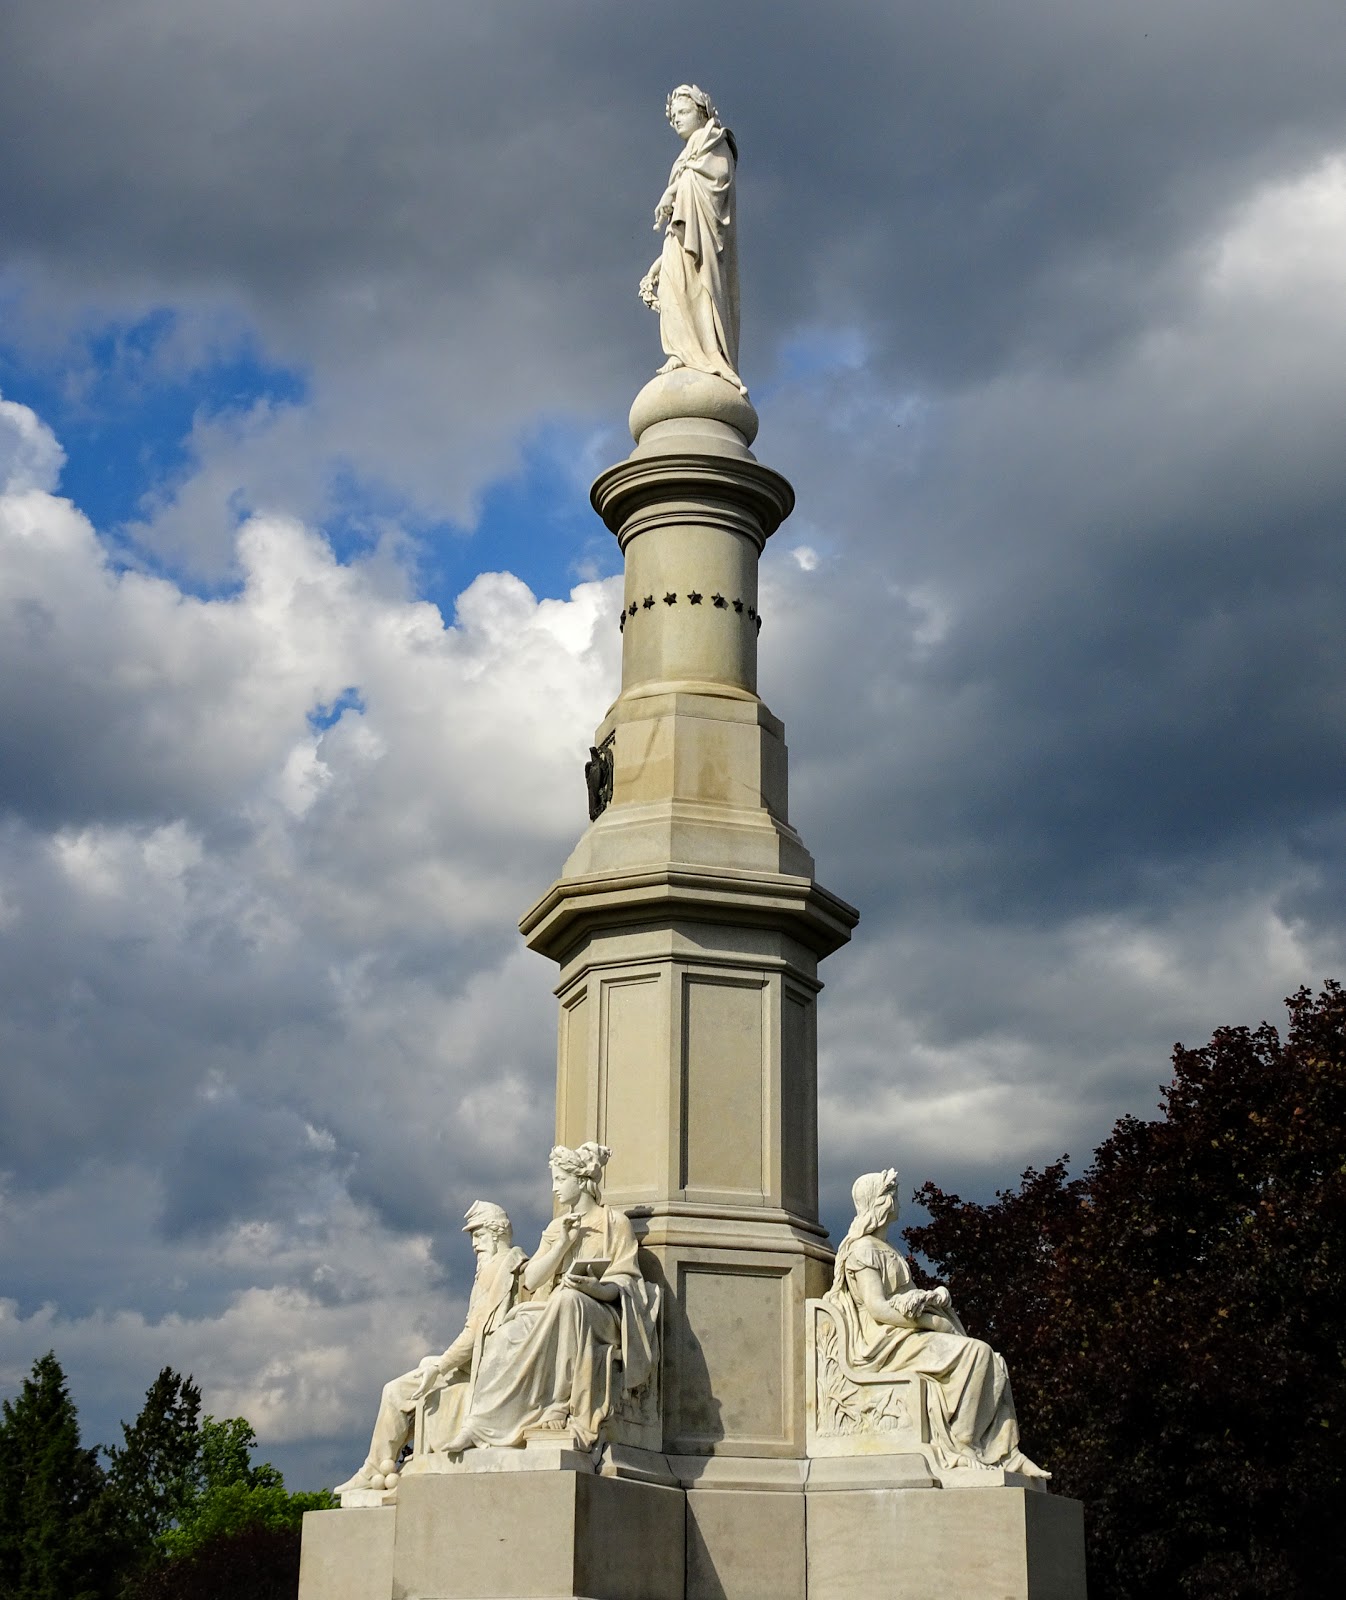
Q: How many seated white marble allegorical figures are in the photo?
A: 3